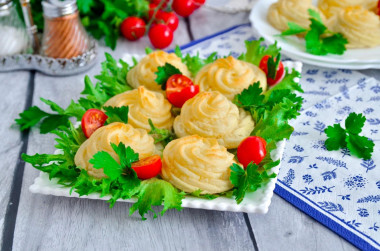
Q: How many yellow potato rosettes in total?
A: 9